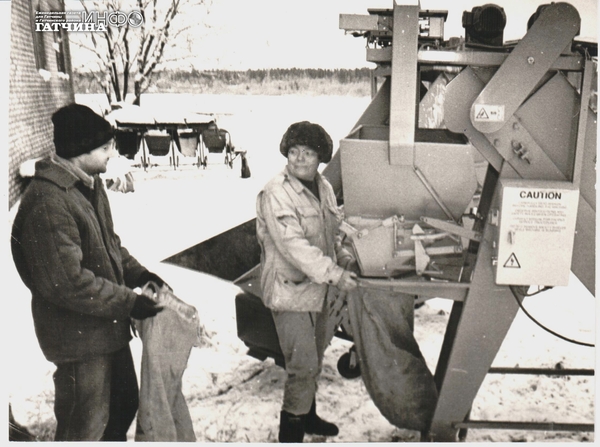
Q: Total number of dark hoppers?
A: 3